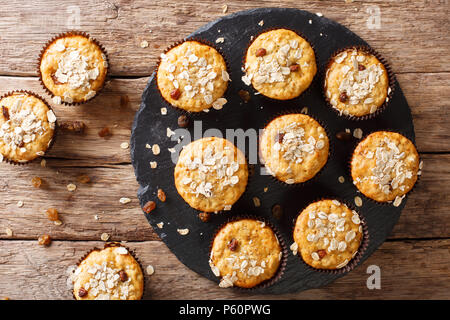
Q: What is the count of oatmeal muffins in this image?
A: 11